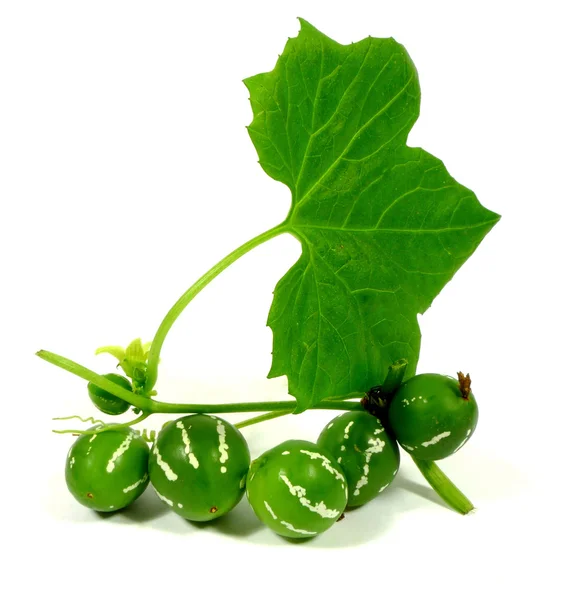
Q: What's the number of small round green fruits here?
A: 6